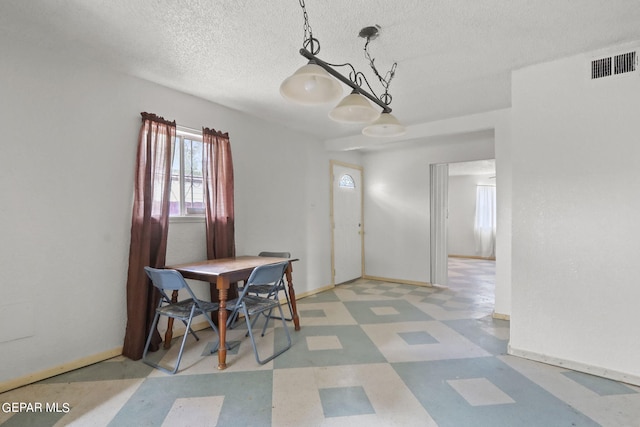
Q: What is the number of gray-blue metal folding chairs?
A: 3